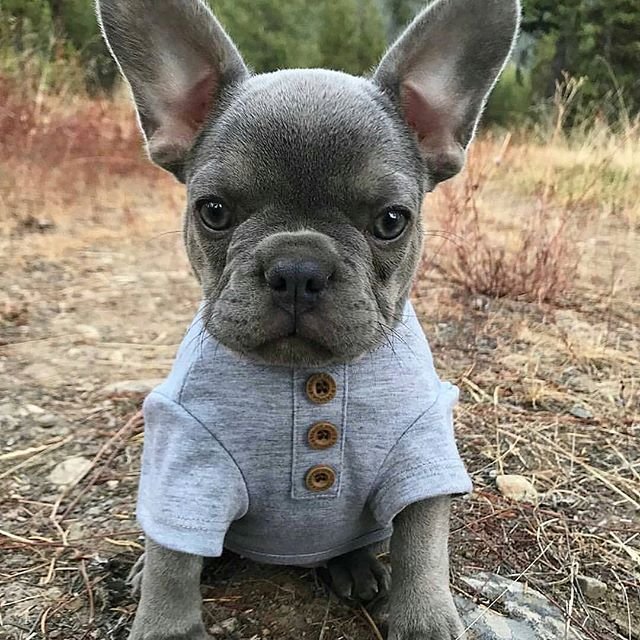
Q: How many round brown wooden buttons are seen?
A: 3